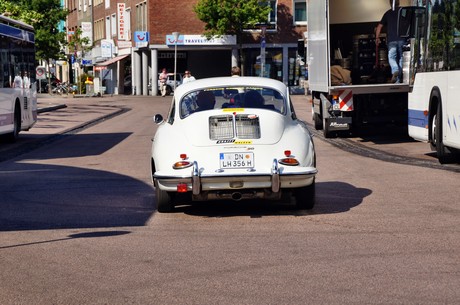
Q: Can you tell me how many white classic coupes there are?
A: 1